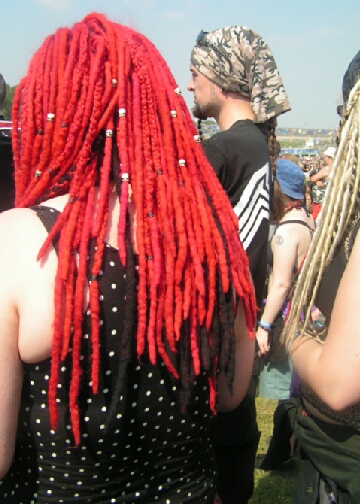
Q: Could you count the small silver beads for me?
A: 10